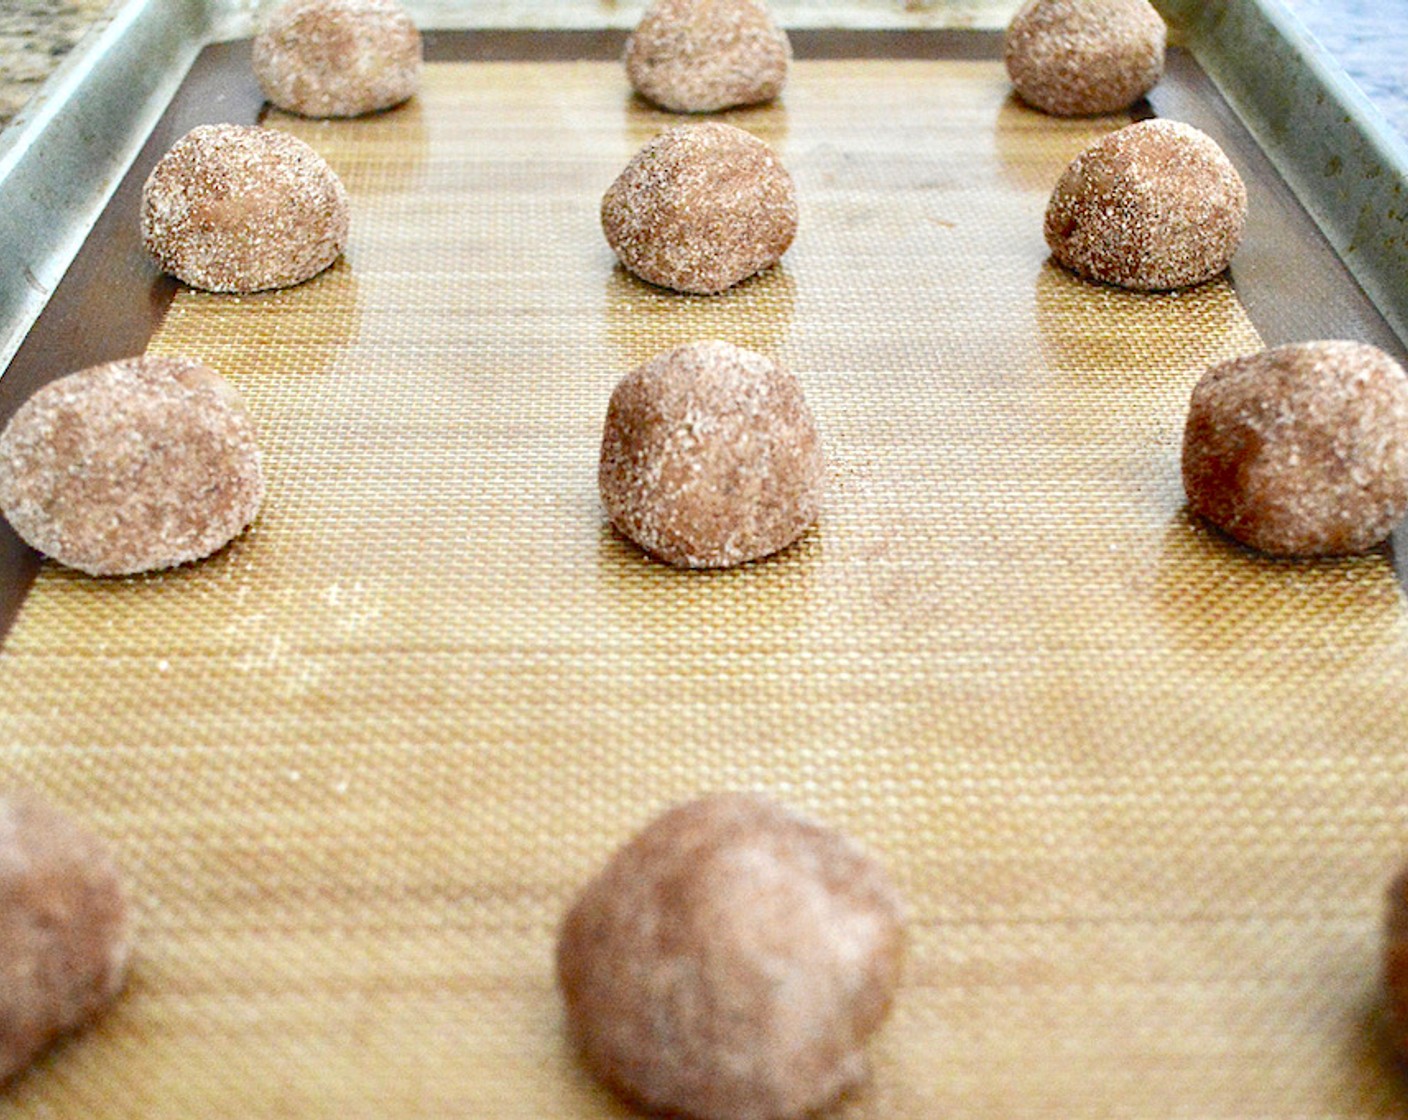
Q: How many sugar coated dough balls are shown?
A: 12